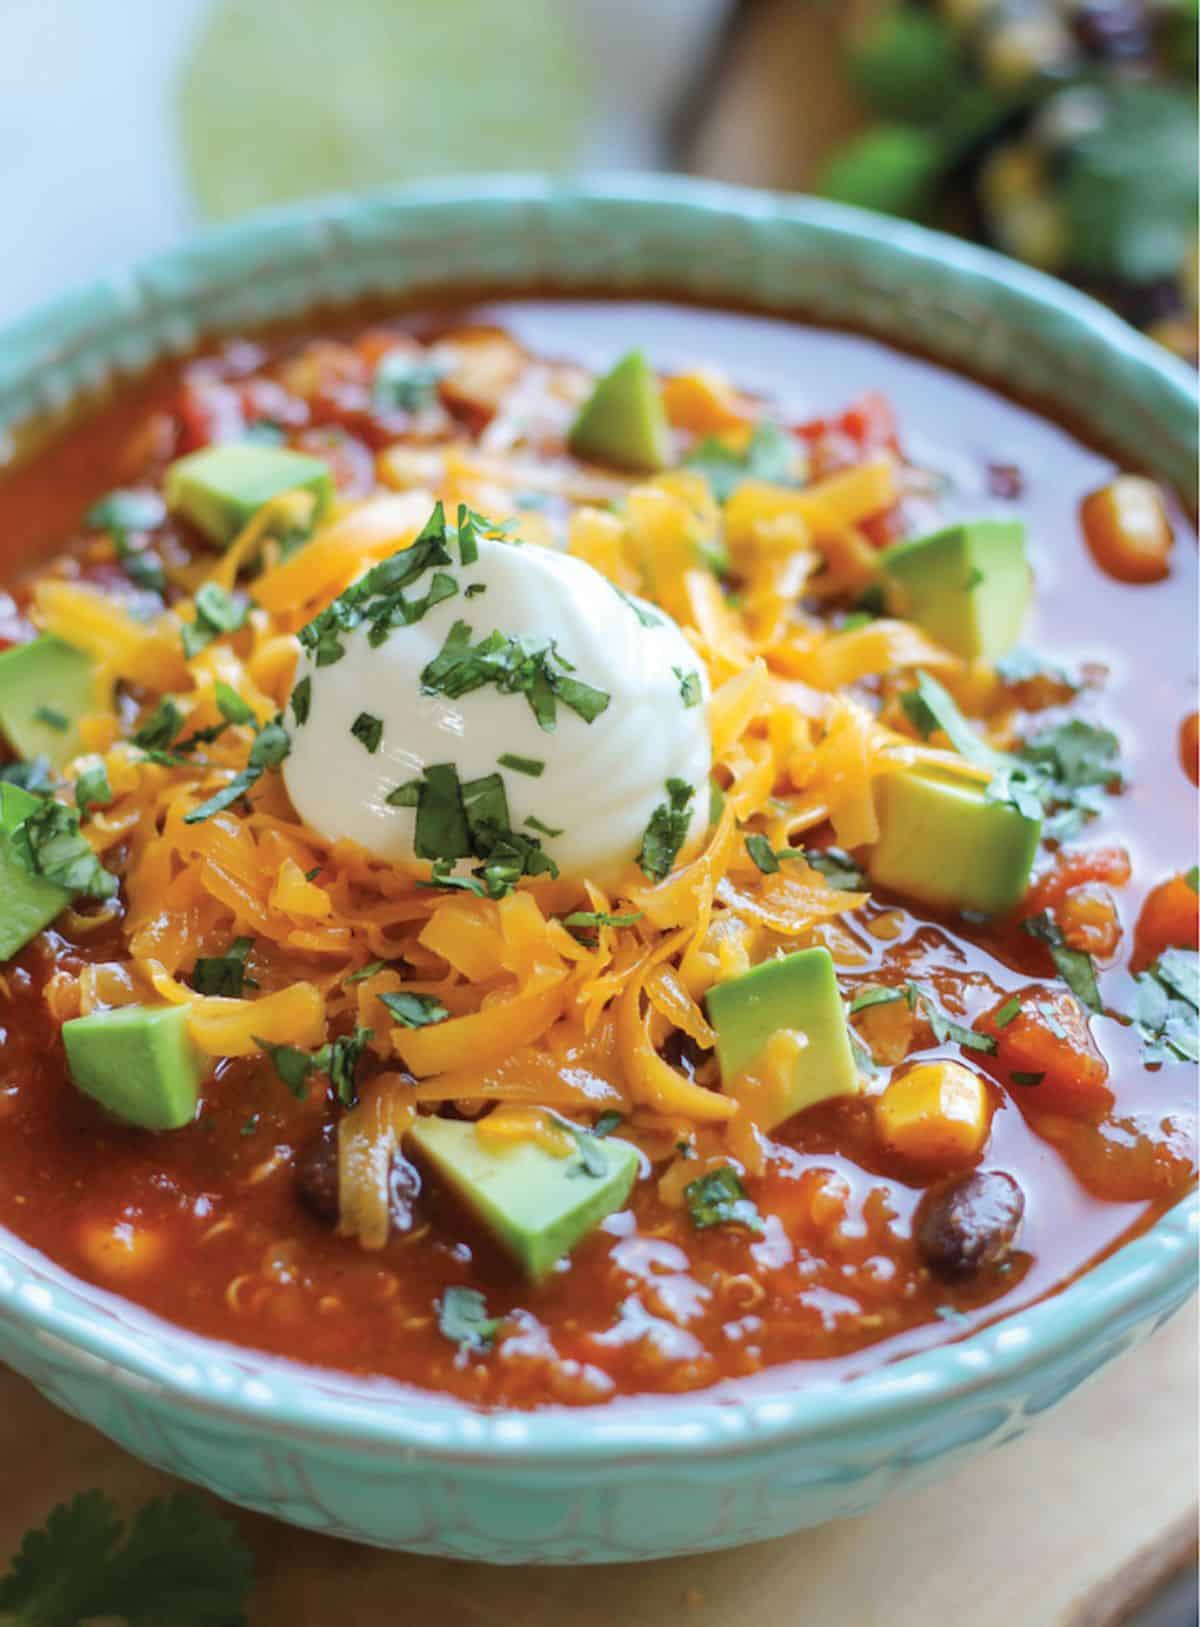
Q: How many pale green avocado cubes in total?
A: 9